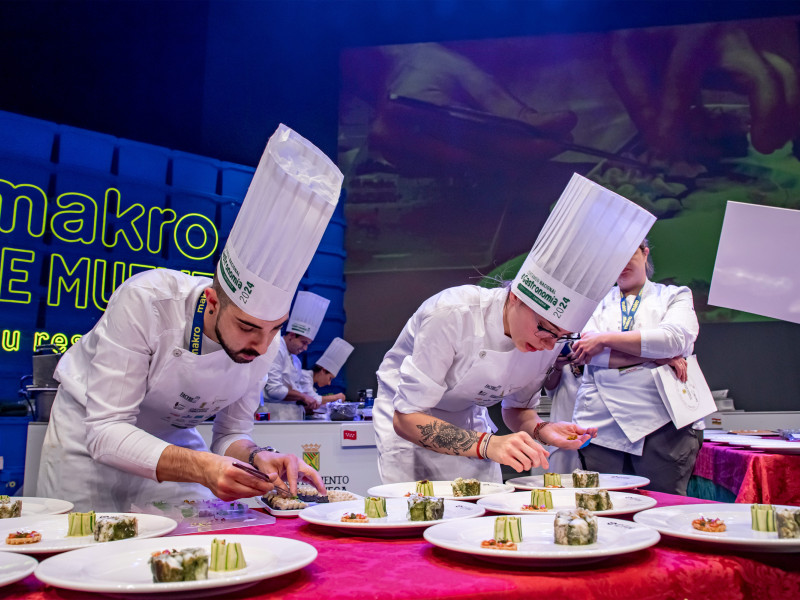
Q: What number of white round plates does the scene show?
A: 10